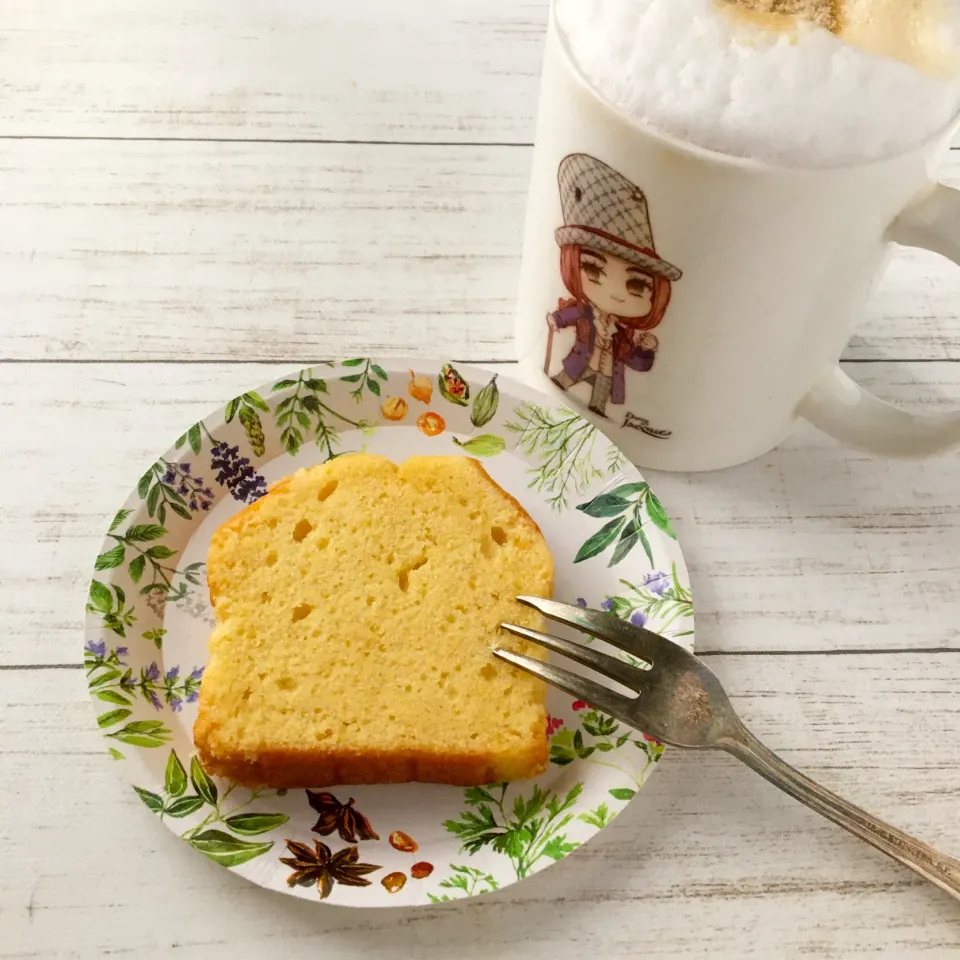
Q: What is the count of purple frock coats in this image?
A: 1